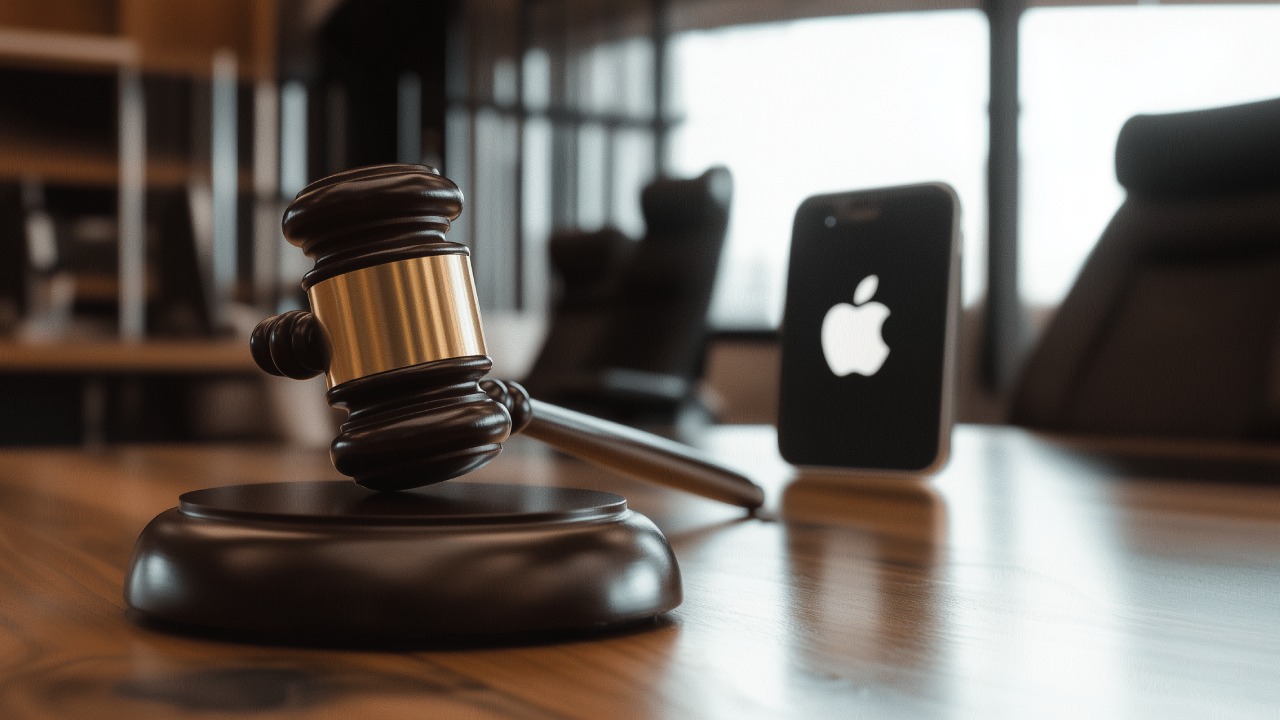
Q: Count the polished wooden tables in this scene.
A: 1